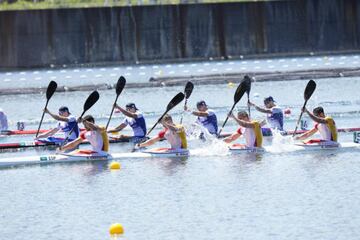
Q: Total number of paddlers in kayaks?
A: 8